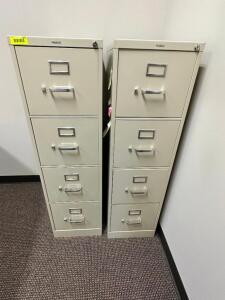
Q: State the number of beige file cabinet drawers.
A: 8